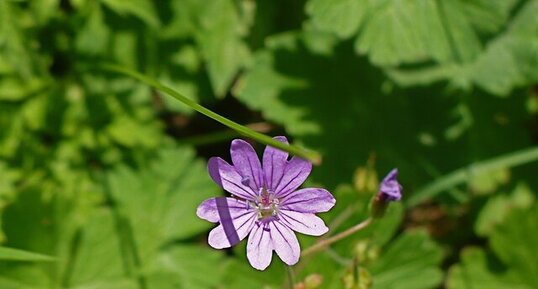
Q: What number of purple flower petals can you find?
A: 10